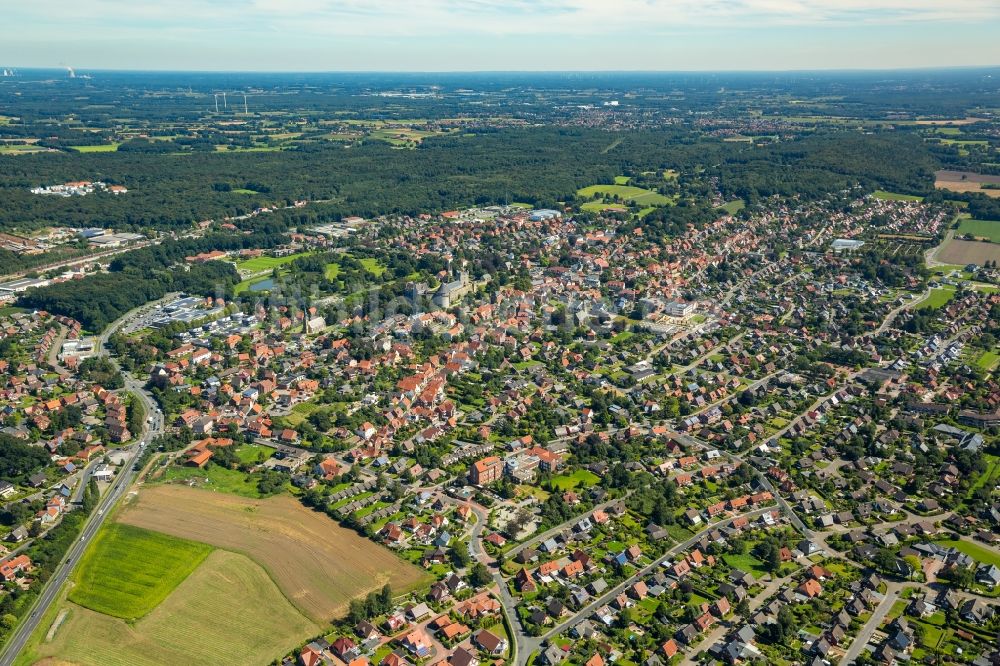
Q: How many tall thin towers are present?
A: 3